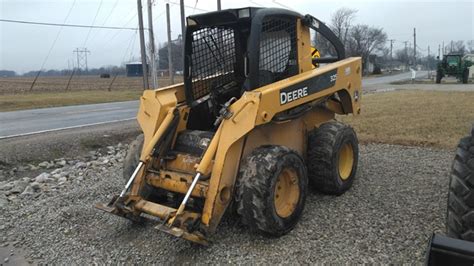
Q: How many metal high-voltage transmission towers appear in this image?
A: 1